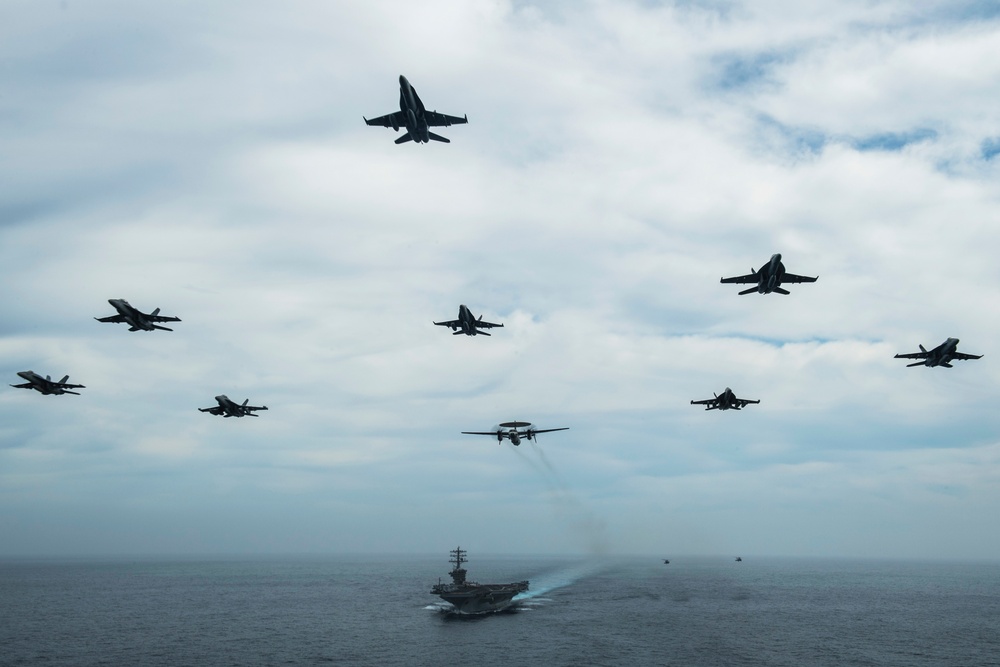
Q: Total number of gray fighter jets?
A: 8